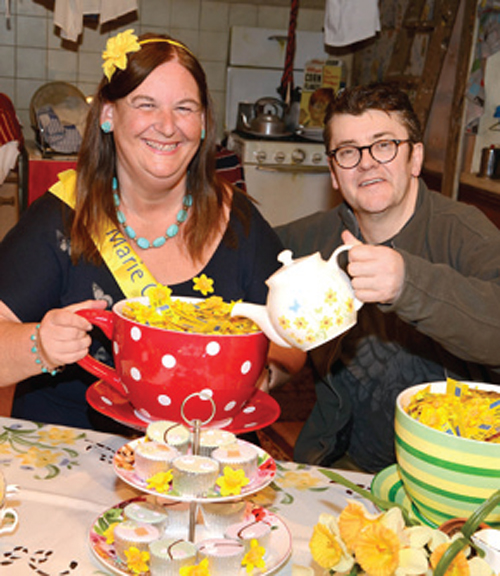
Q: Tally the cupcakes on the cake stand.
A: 12